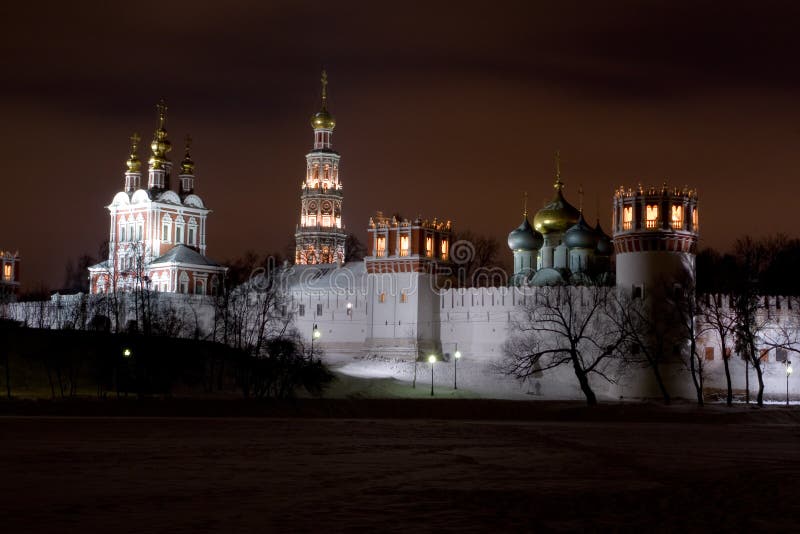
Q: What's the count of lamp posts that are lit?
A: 5